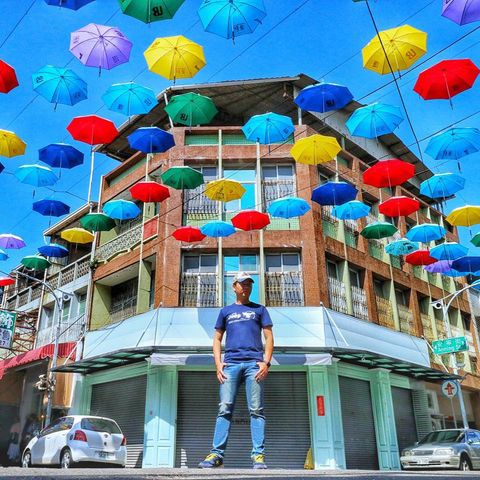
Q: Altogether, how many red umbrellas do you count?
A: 10